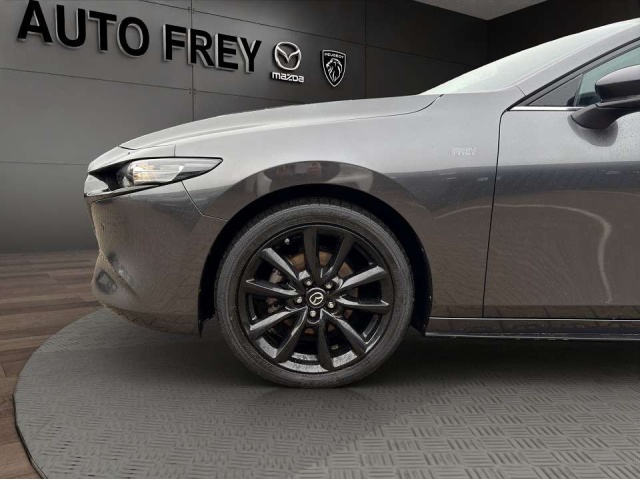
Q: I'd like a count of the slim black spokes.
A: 10